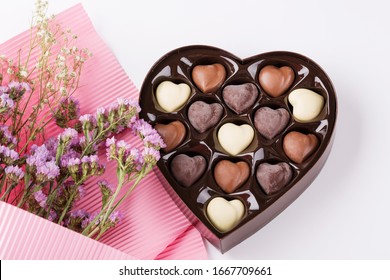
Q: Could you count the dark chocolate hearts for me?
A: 5